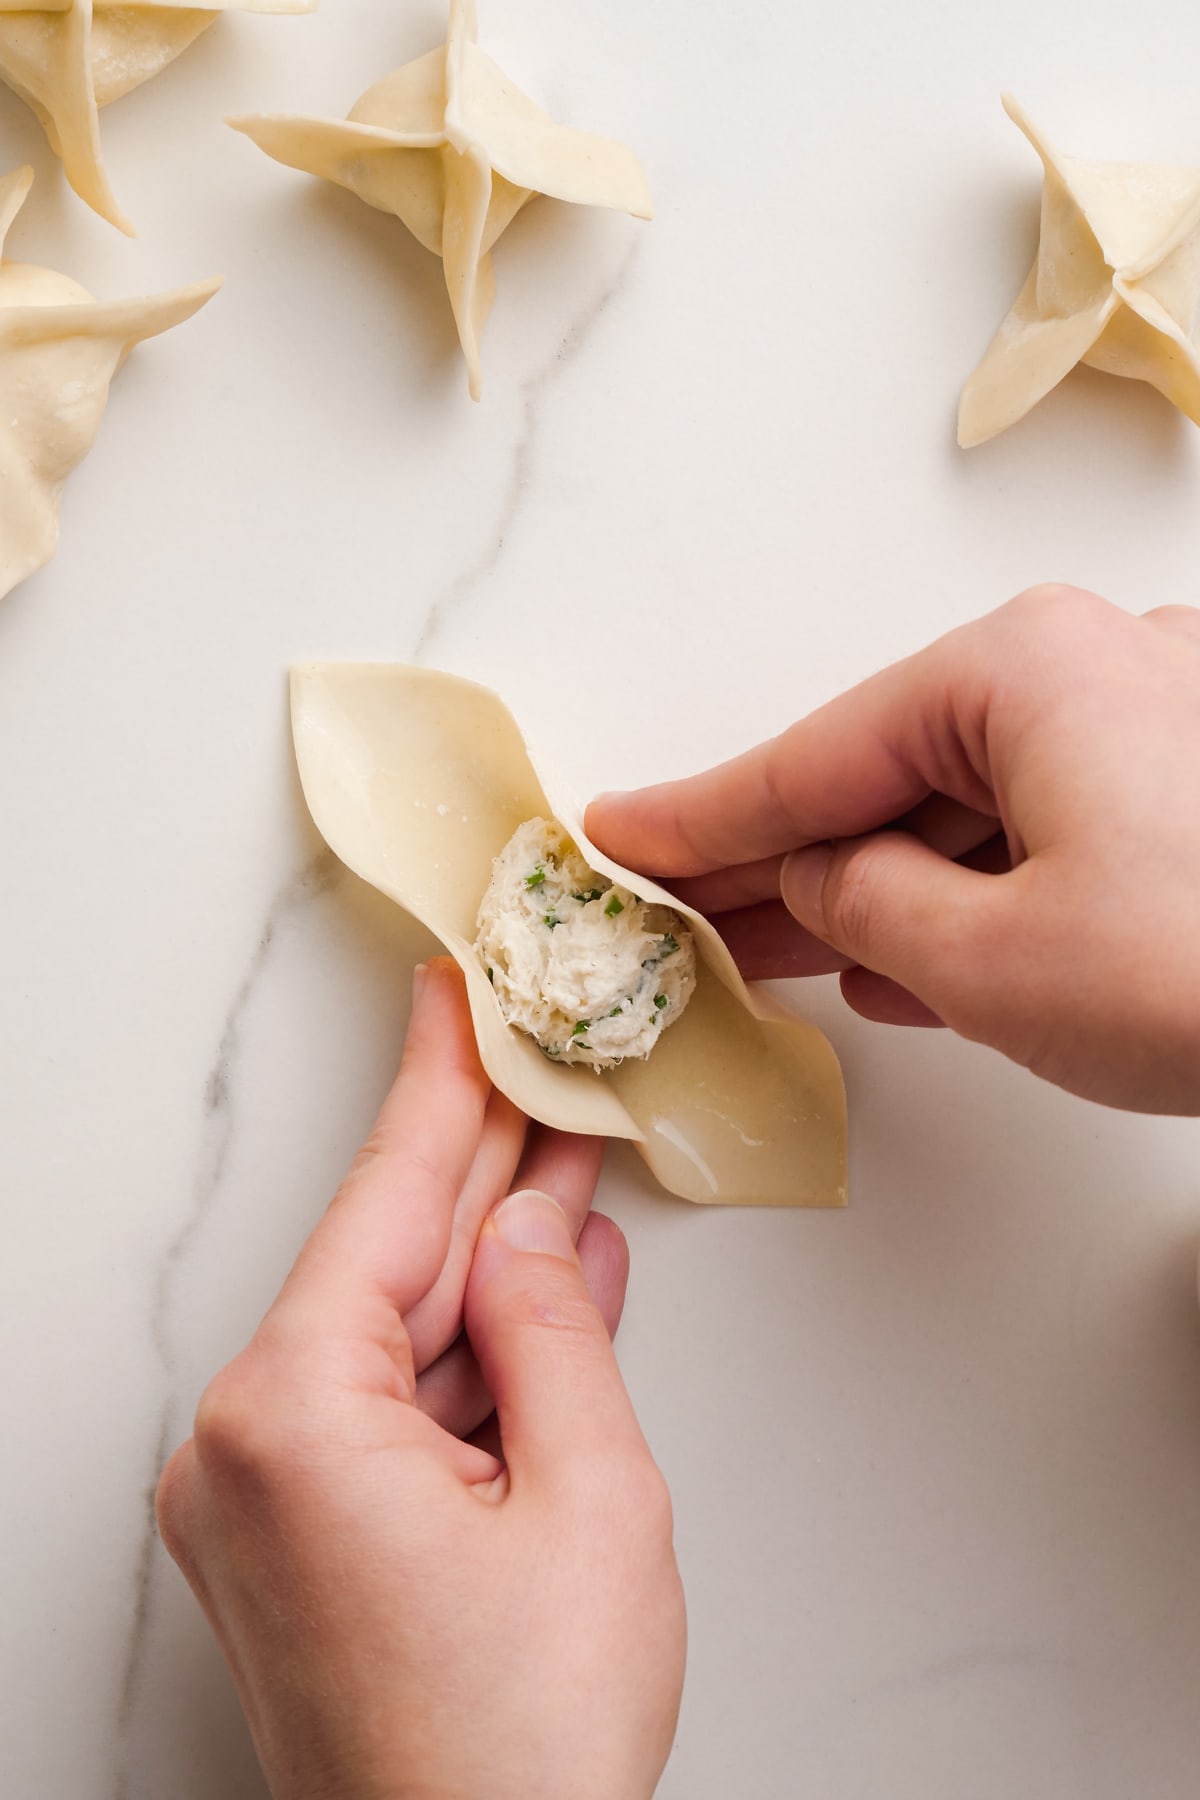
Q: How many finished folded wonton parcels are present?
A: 4